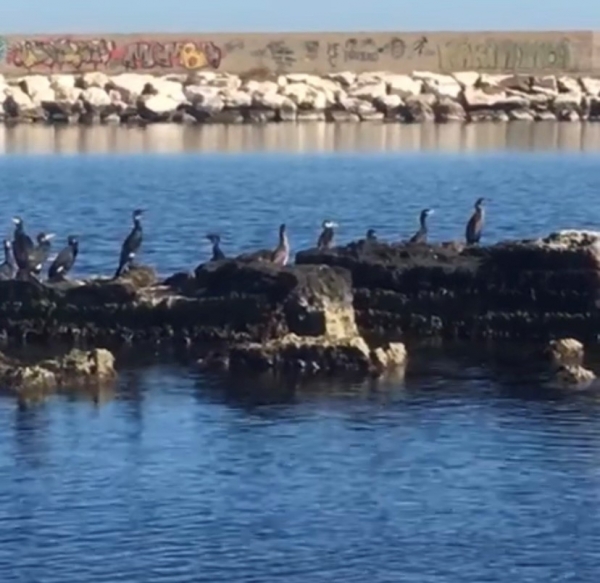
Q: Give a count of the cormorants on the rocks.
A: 11